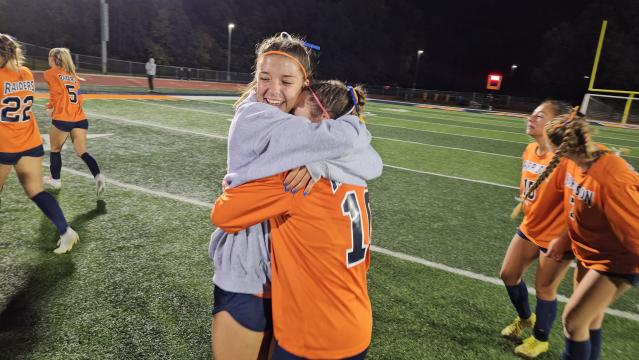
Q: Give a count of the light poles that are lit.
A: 3